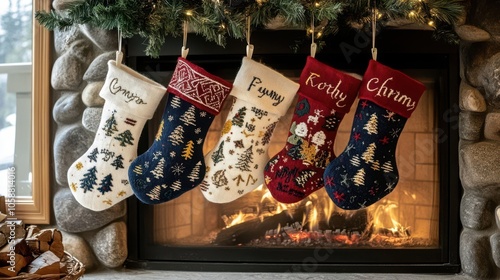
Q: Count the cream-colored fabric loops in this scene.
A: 5